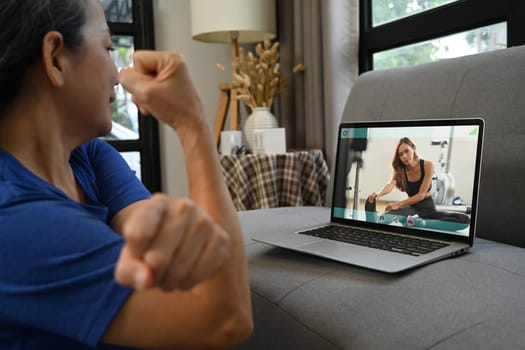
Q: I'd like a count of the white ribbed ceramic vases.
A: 1